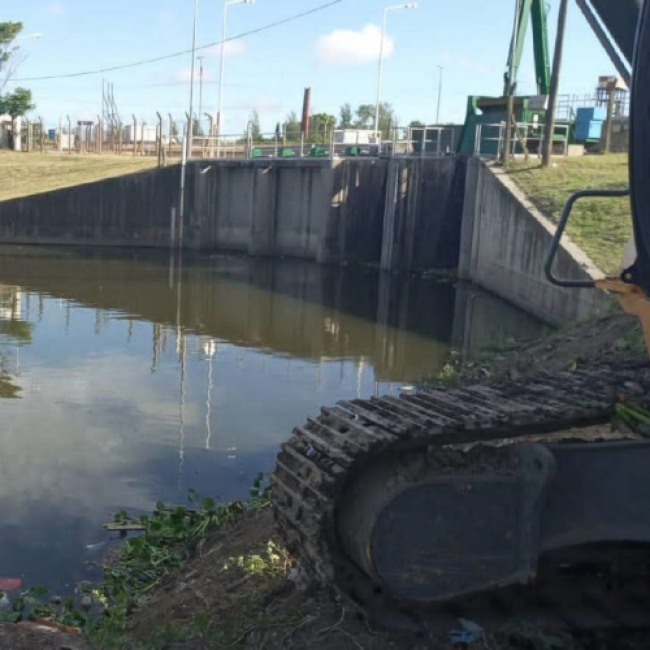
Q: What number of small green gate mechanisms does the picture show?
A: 4